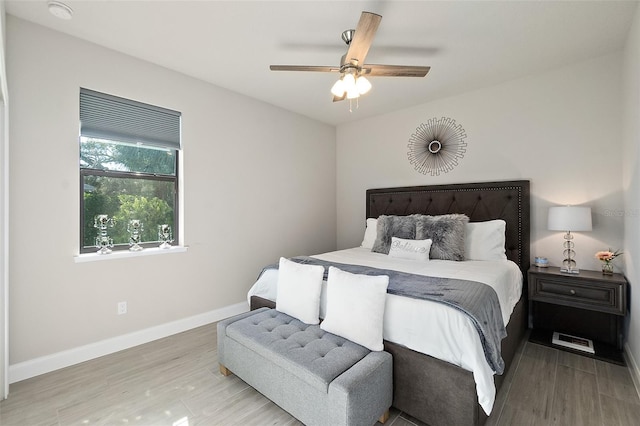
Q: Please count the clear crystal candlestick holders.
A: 3